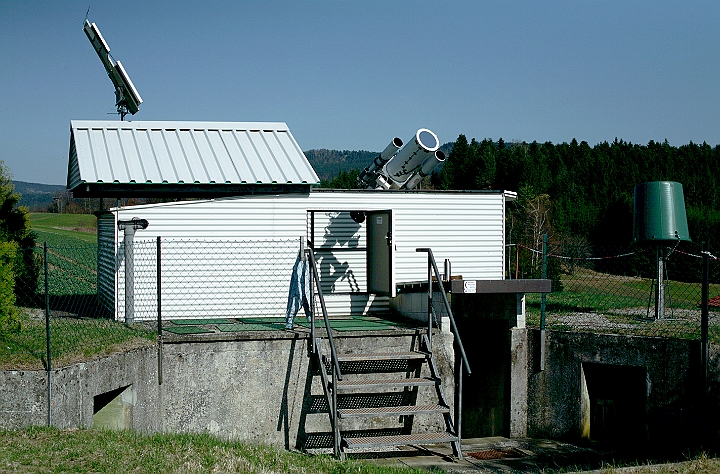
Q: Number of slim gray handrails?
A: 2